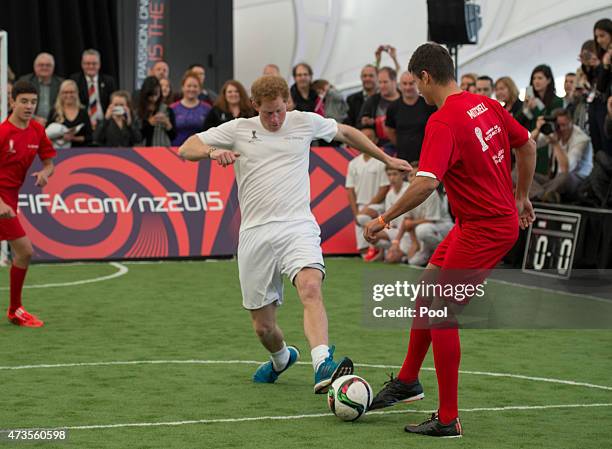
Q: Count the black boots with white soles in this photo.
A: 2